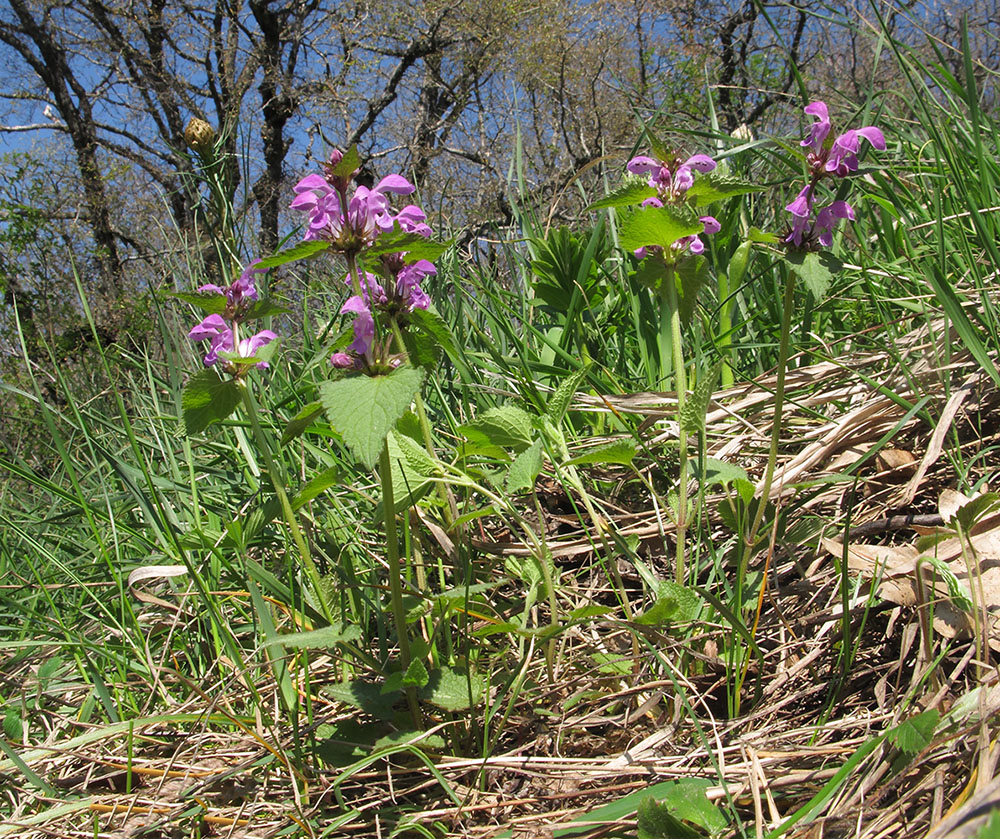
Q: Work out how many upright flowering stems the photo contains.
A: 5